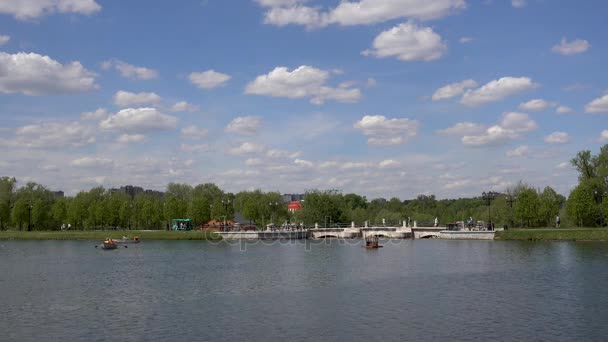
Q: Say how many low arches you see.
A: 3